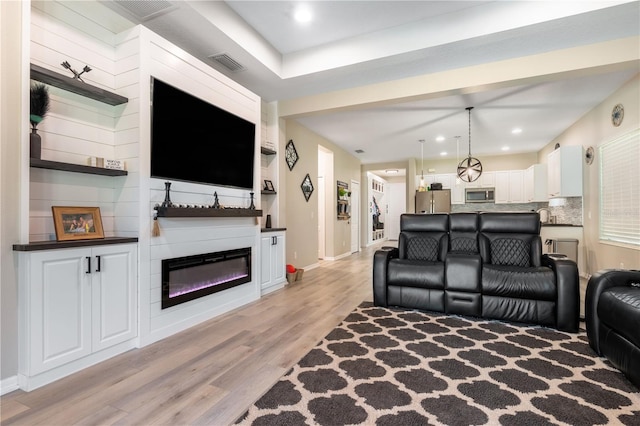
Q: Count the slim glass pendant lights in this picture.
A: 2